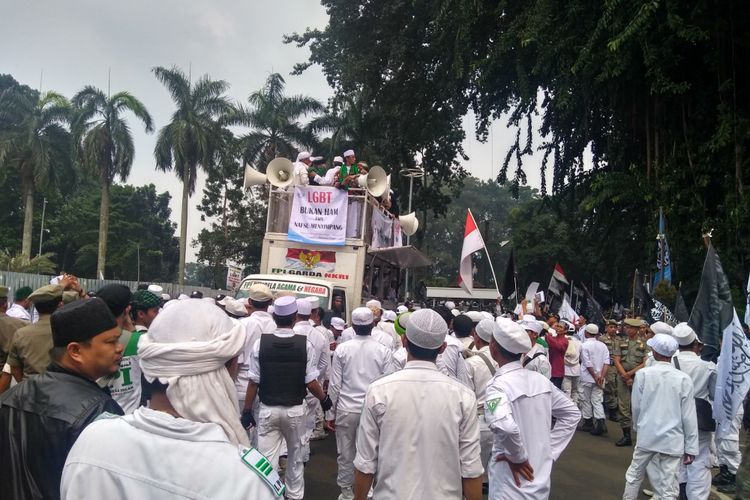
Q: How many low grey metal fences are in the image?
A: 1